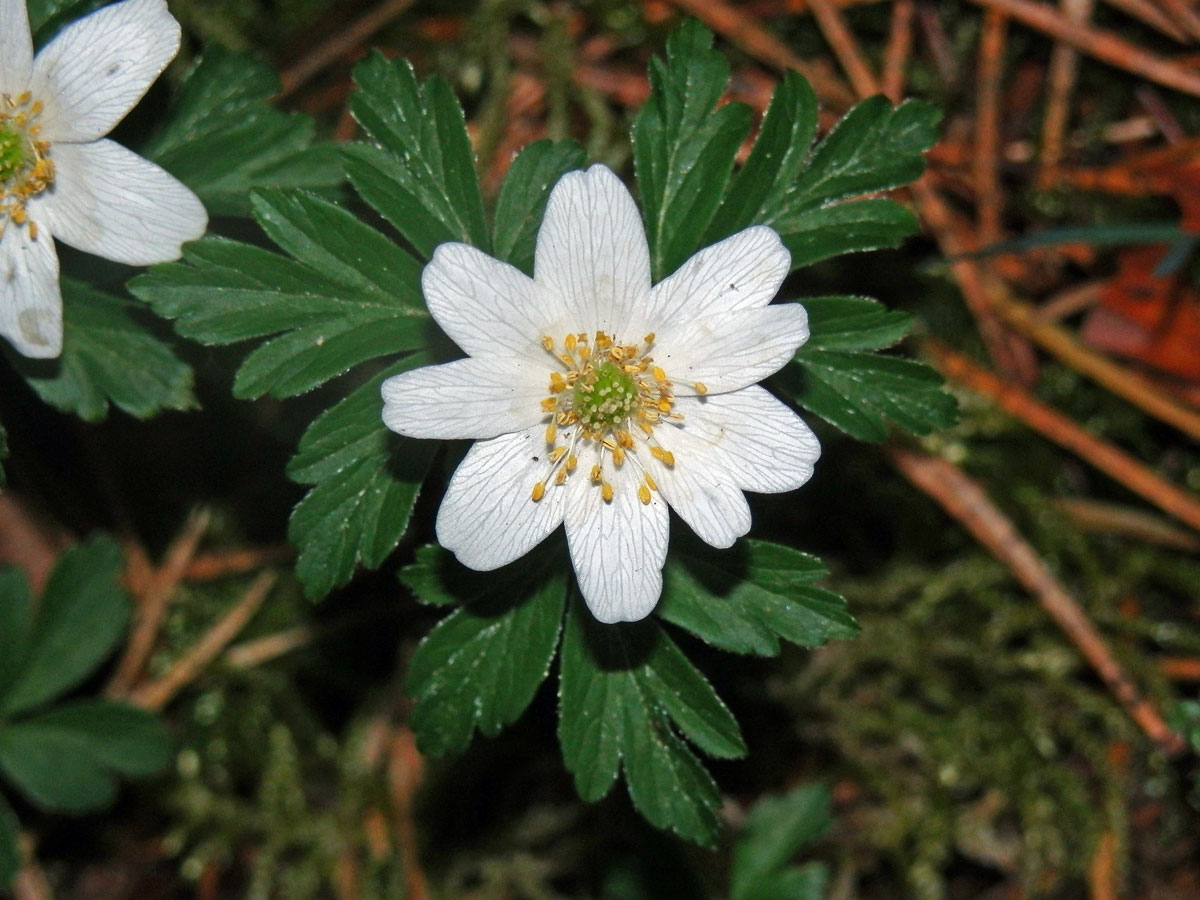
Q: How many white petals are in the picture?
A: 13